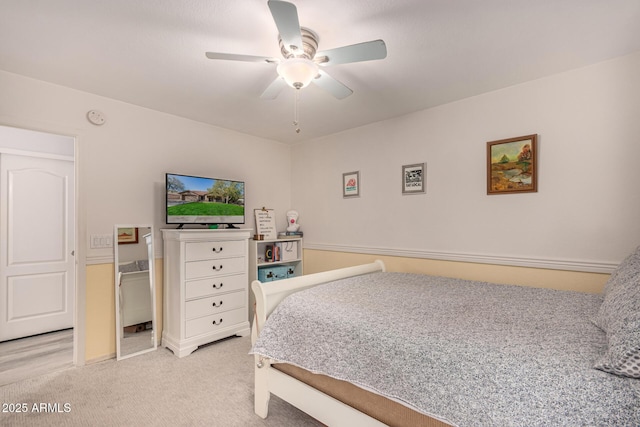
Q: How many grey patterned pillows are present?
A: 2